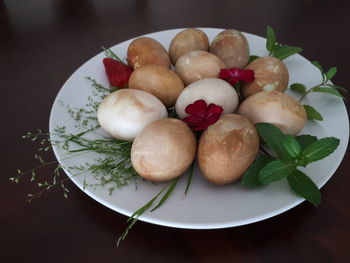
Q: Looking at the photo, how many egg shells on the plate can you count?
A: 11